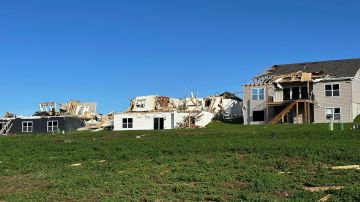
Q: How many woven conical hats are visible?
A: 0